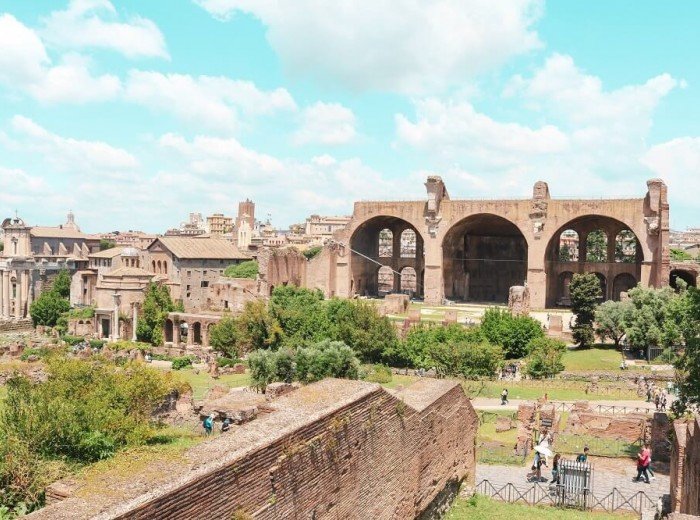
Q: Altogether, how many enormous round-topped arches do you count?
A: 3